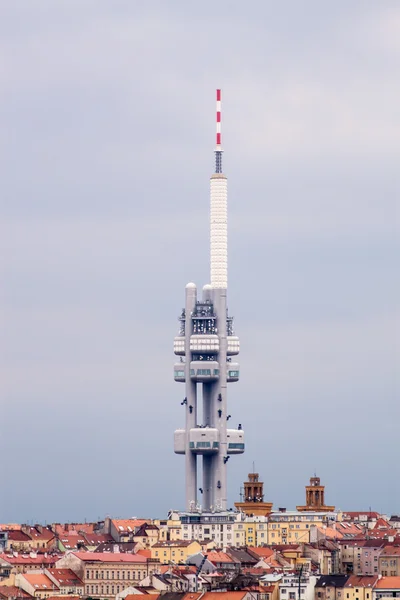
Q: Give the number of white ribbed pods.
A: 3